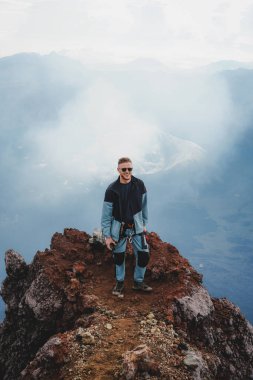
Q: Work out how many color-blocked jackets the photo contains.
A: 1